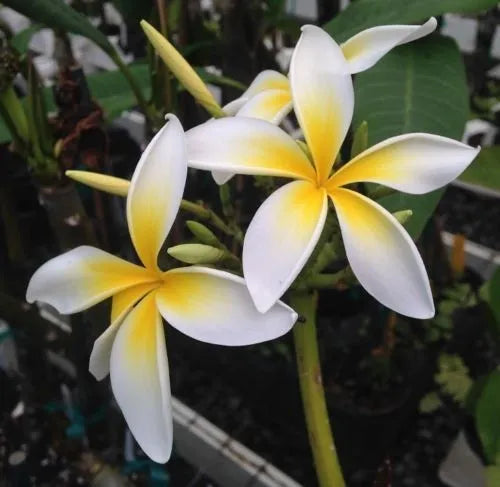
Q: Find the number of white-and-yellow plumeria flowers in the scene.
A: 3